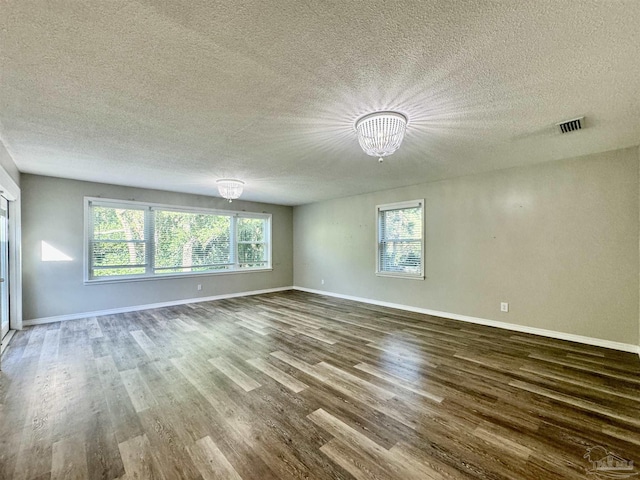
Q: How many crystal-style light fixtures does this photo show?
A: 2